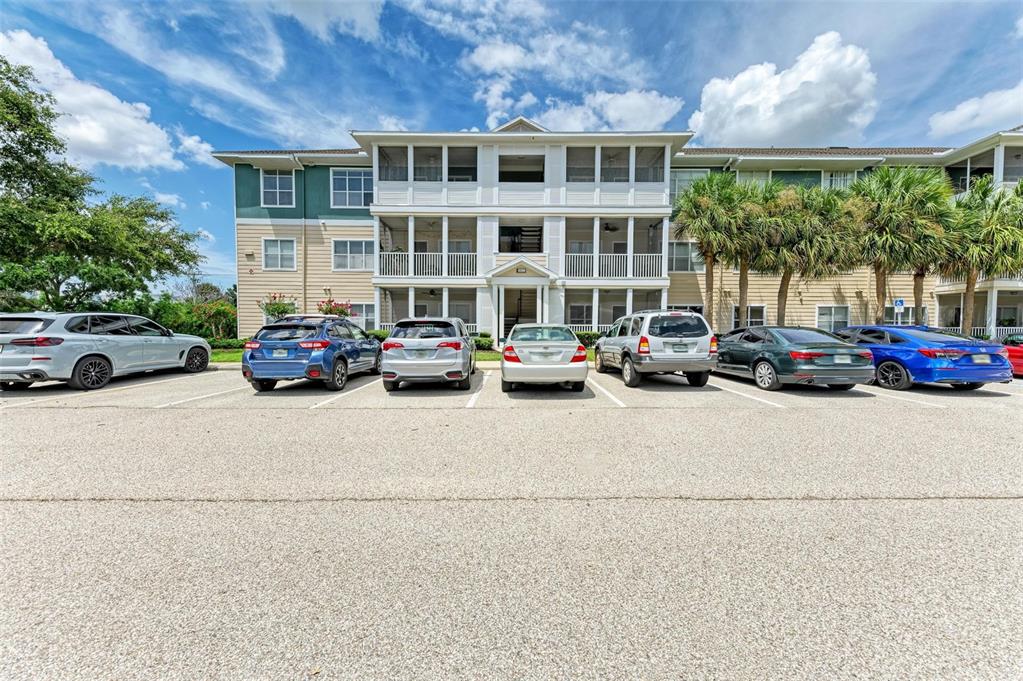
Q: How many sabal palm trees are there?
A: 6